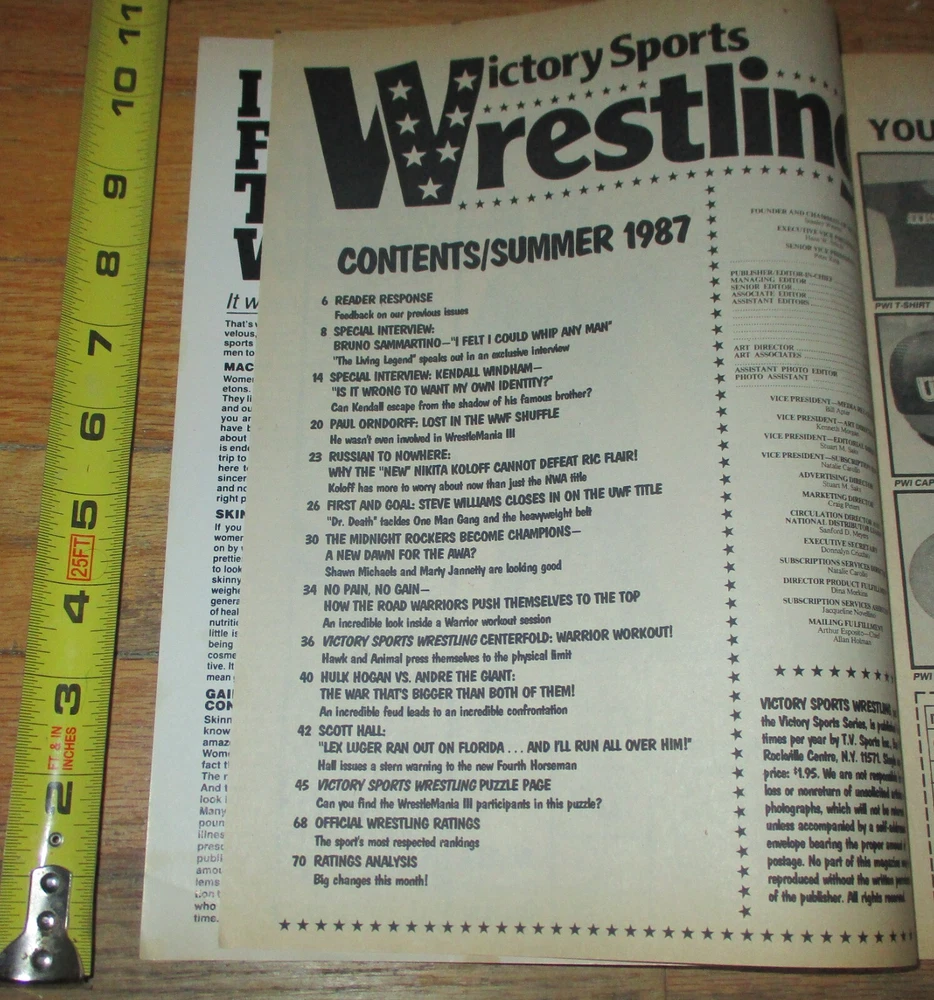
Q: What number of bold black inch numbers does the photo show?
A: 10